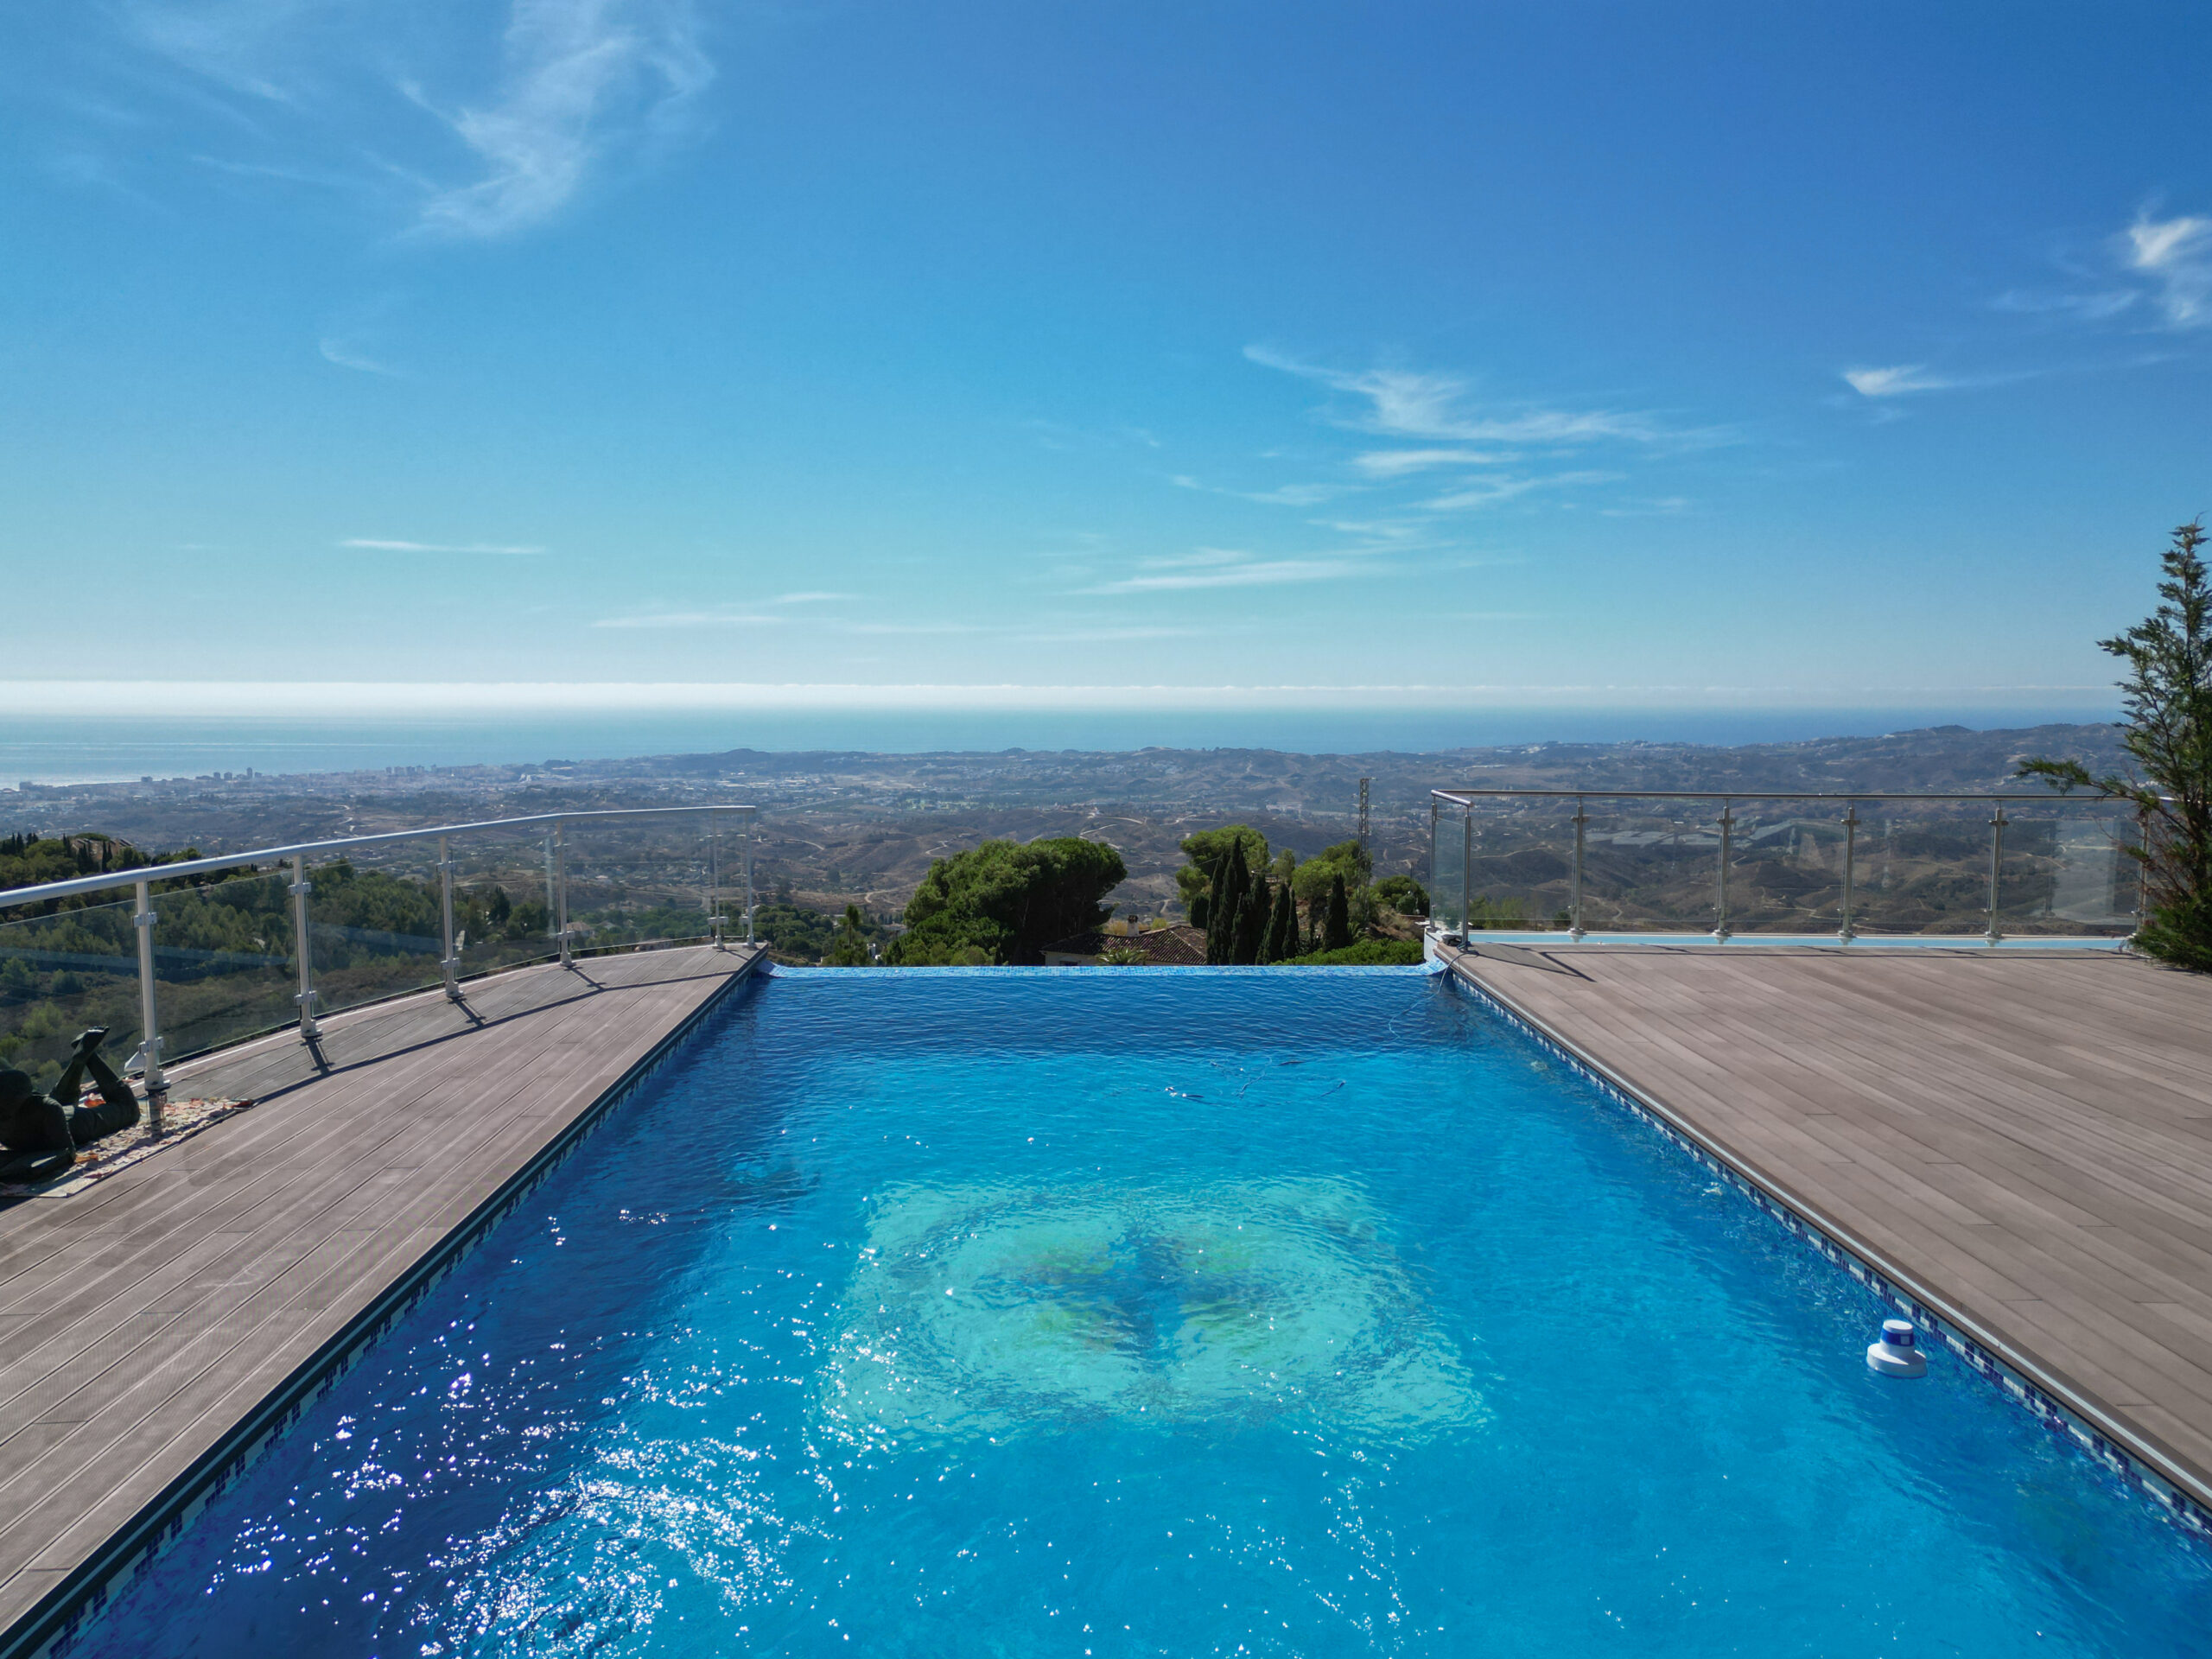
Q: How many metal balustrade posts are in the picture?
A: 13